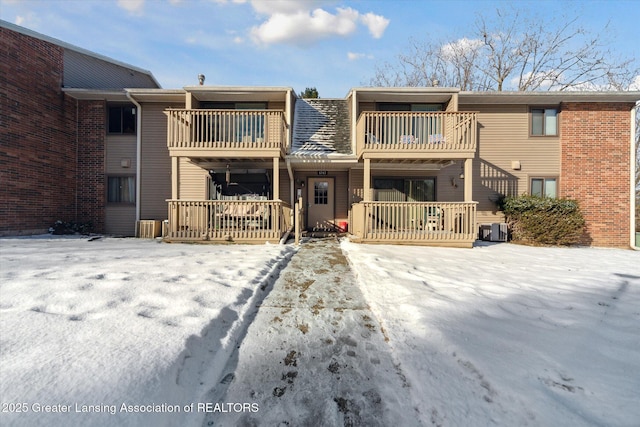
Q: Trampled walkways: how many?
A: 1